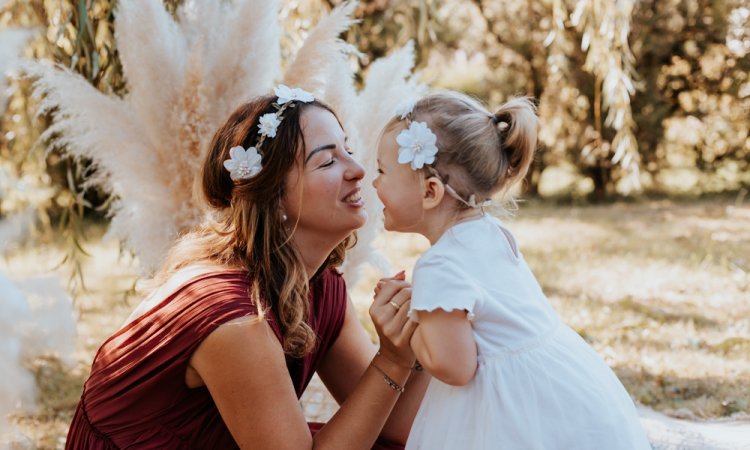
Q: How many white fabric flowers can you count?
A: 5